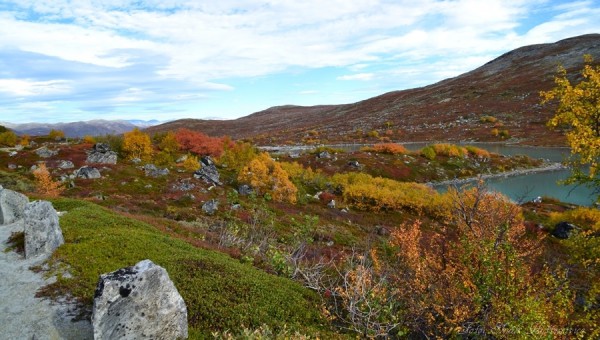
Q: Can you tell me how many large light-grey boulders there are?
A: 3